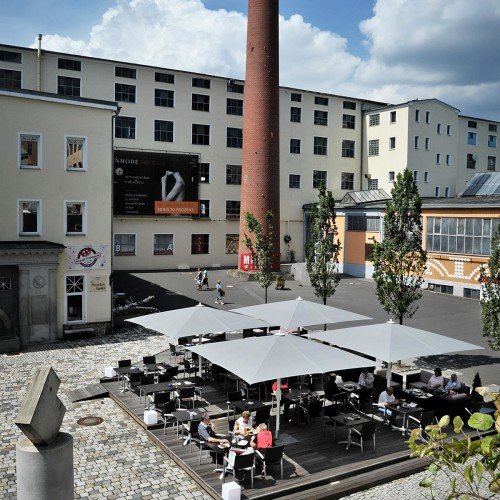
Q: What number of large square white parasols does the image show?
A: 4